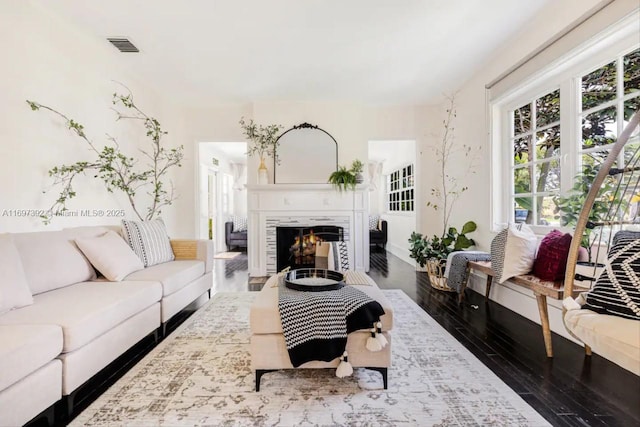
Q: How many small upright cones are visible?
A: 0